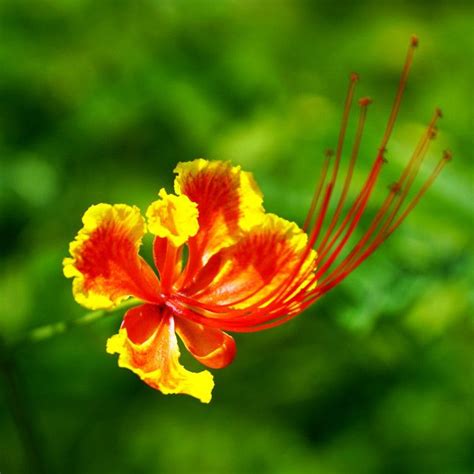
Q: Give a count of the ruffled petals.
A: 5